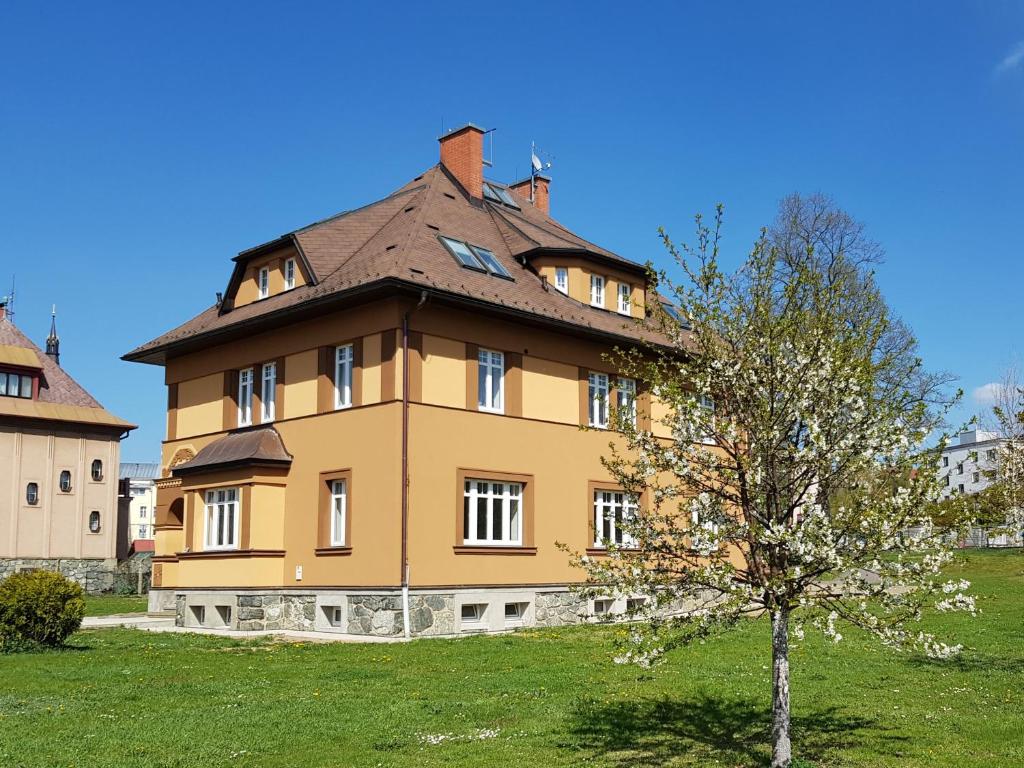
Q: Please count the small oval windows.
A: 4